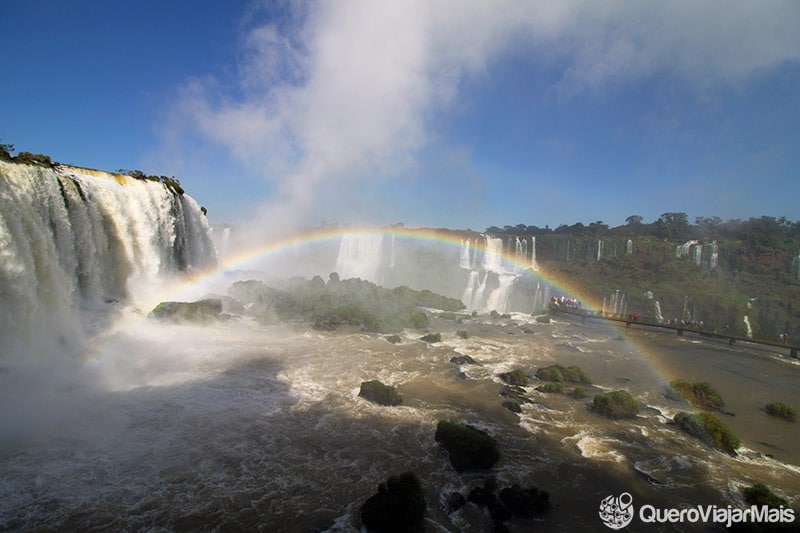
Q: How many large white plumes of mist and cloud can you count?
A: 1